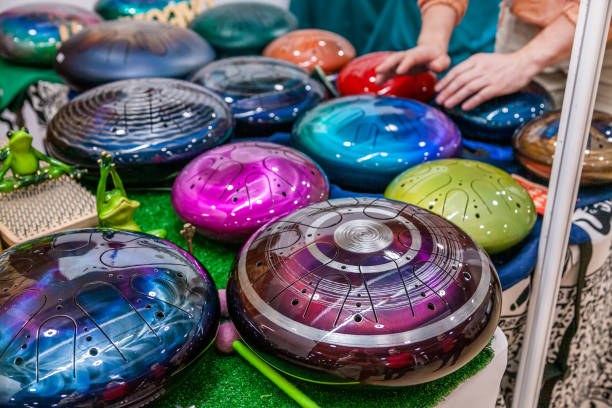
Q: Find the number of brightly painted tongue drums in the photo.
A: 15